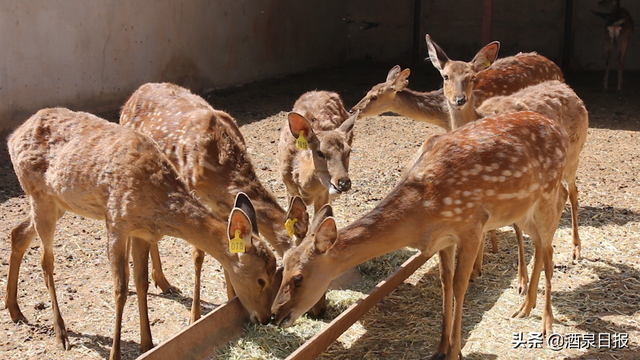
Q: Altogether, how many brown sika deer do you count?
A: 7